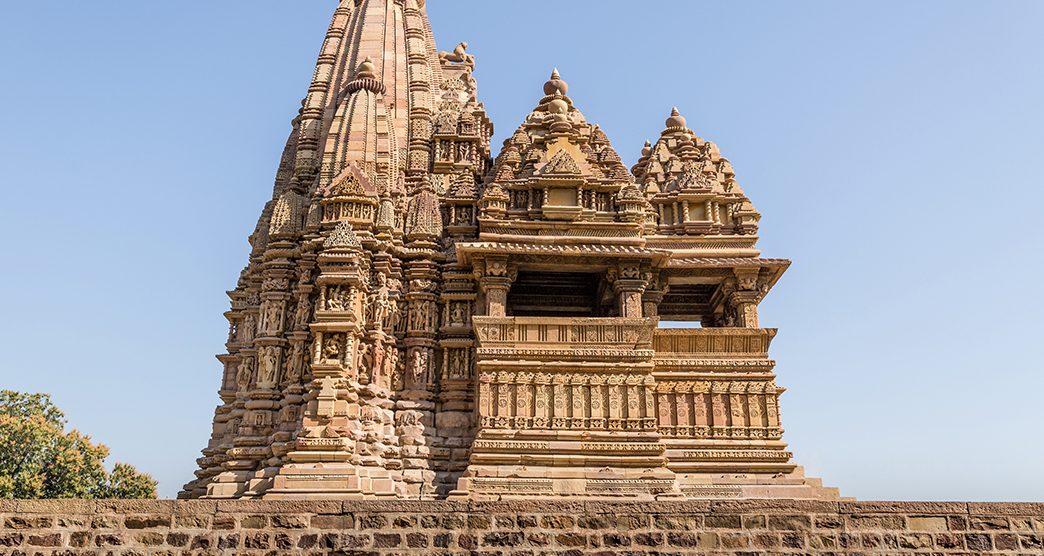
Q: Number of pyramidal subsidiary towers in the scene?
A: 2